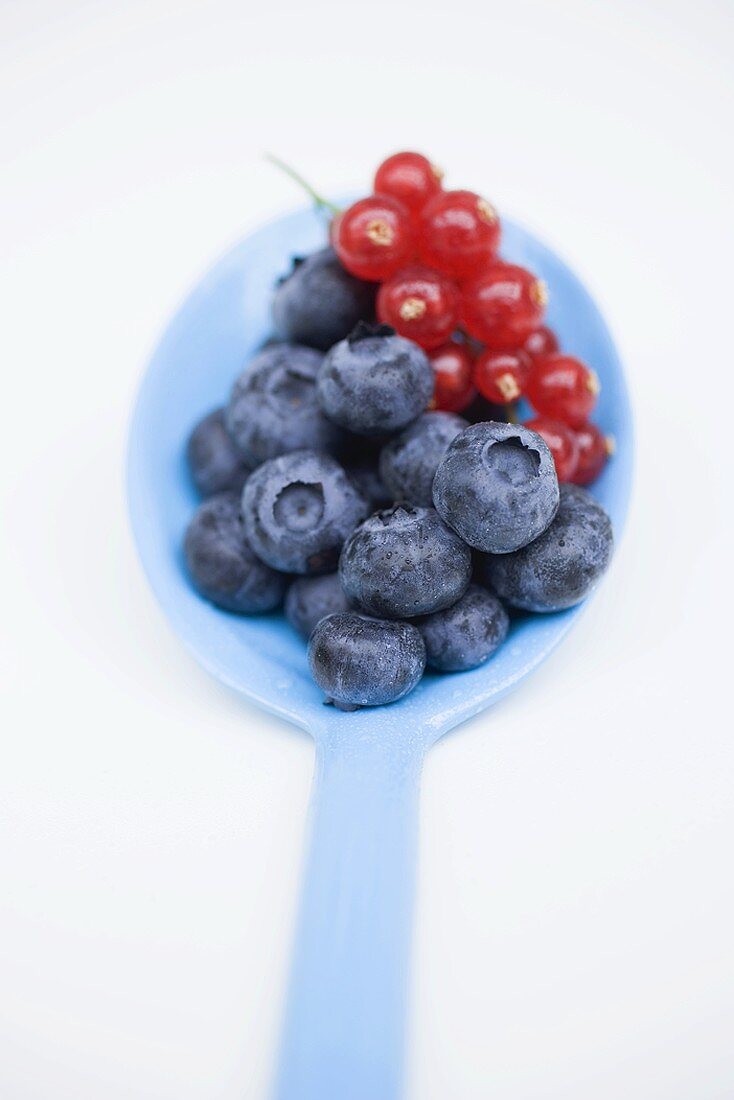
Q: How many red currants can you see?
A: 11